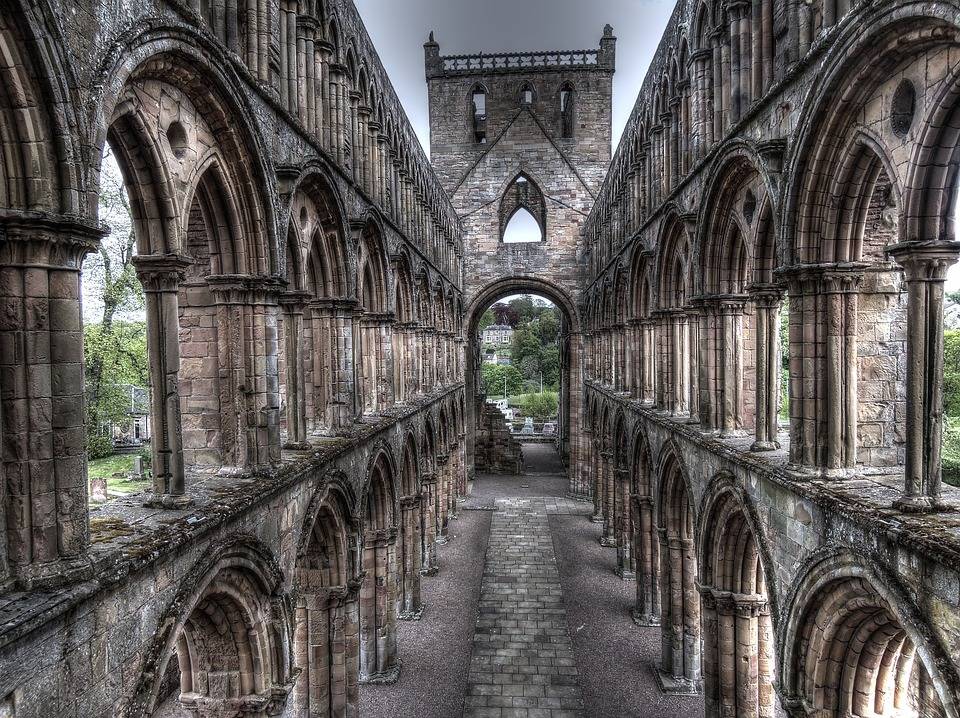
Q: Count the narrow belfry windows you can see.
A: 3